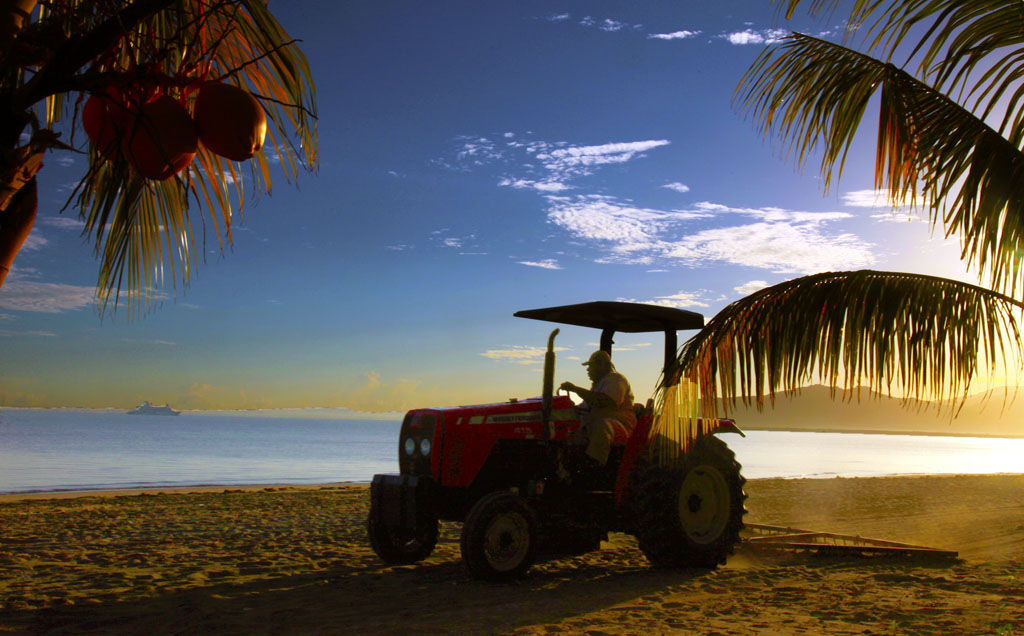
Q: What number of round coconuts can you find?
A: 3